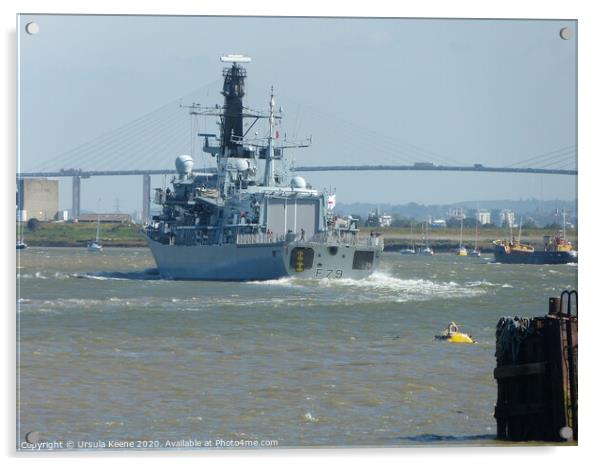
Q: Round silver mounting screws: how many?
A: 4